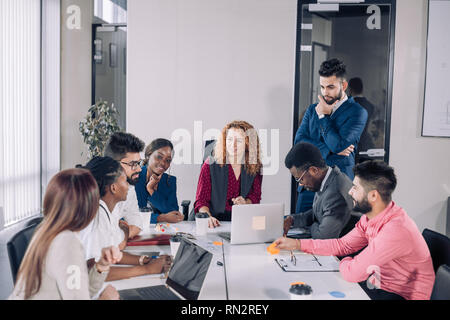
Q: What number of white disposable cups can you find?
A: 4